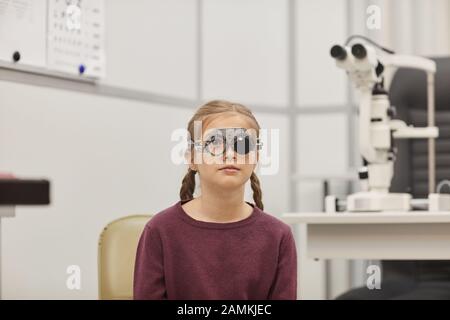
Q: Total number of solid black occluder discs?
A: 1